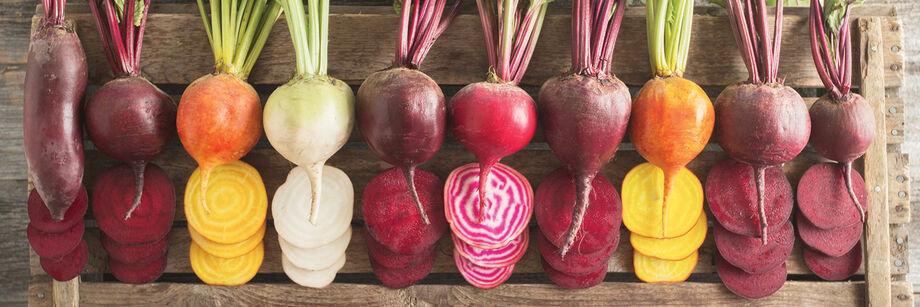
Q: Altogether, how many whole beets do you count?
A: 10